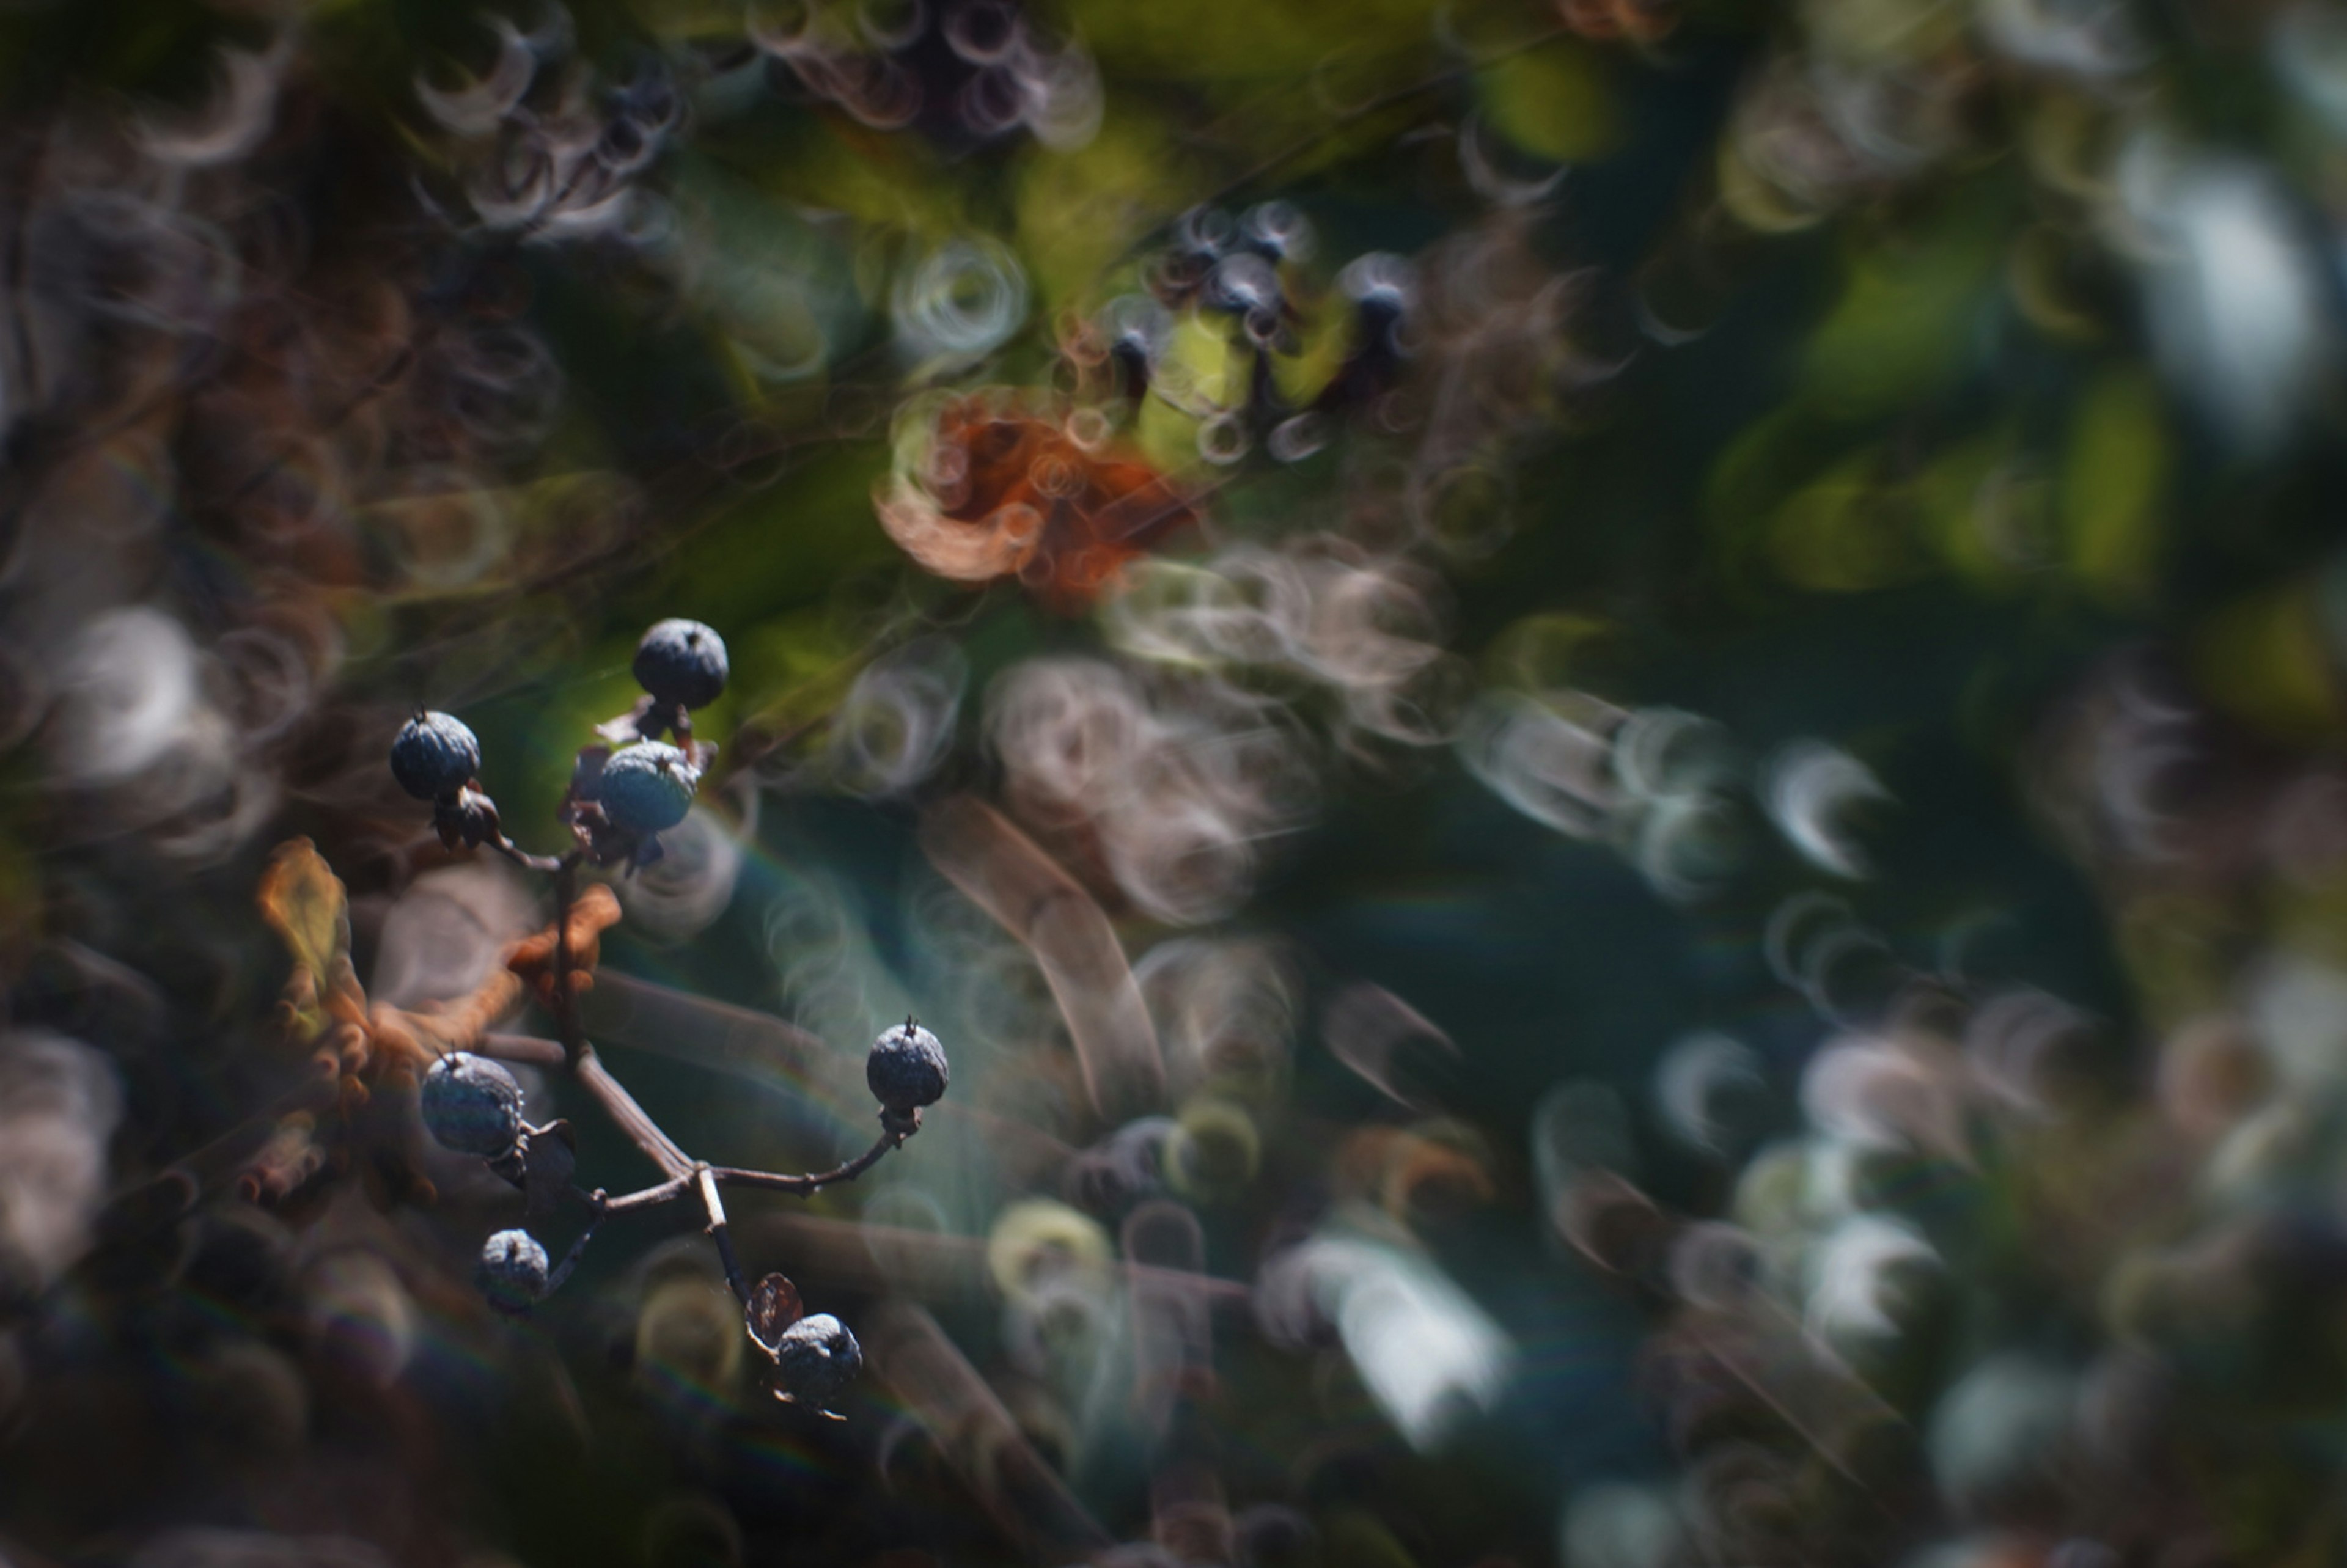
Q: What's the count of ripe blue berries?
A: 7